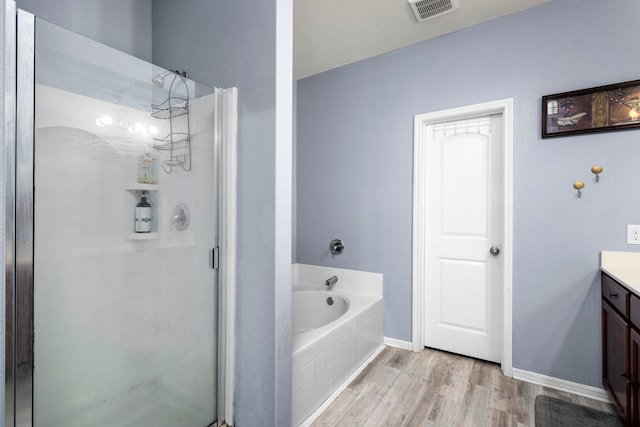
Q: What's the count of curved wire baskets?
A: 2